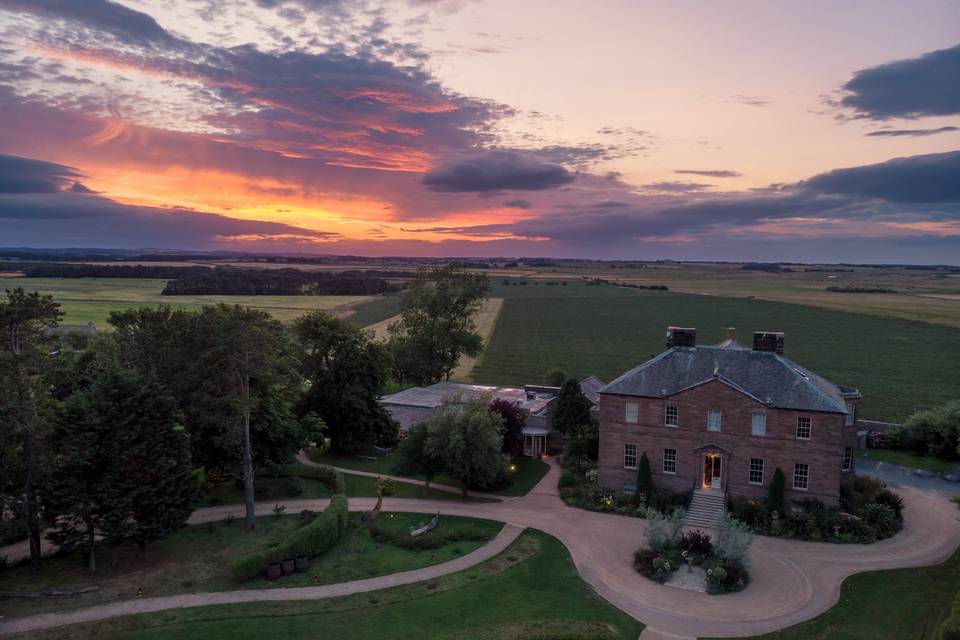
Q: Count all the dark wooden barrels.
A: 3